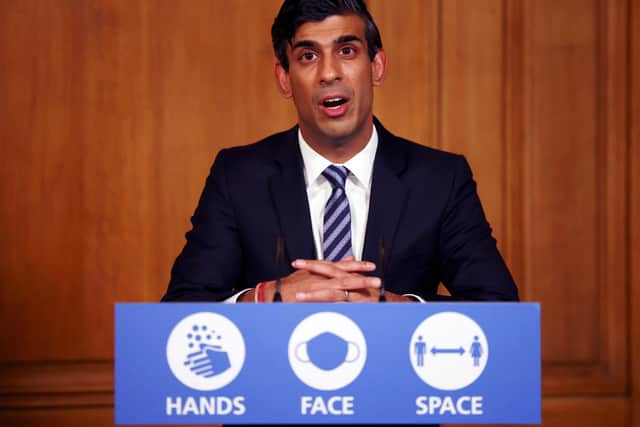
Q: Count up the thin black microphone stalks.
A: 2